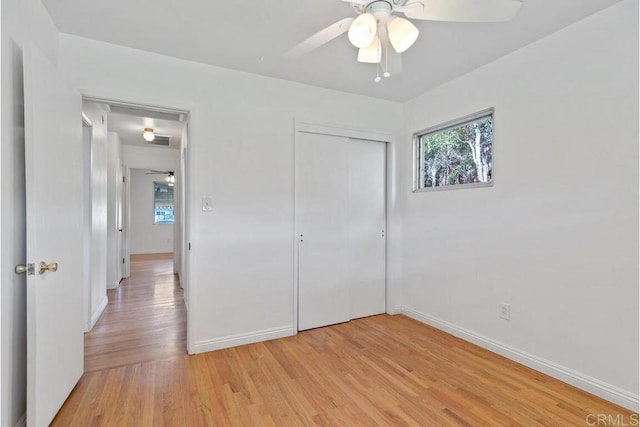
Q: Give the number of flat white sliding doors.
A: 2